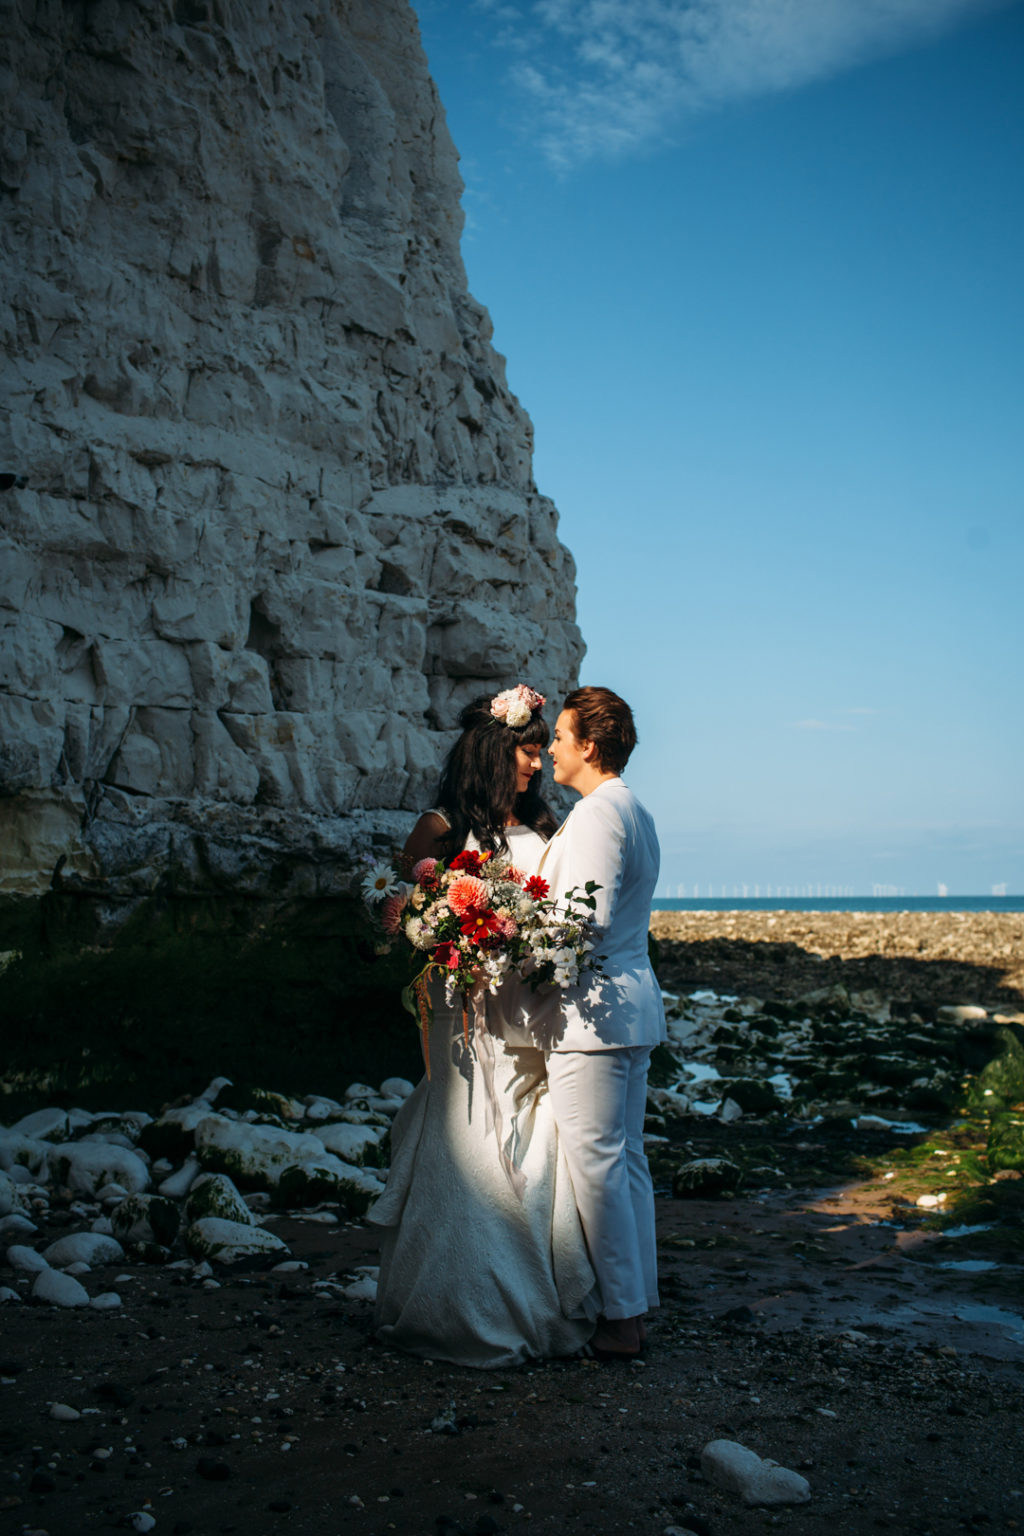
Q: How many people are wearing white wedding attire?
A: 2